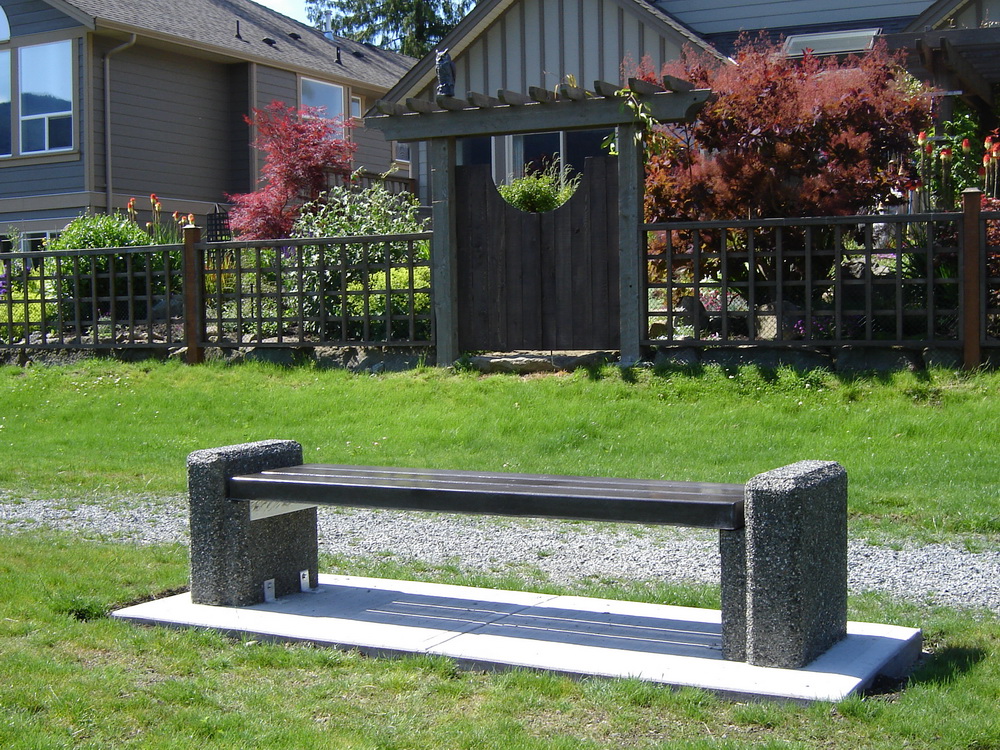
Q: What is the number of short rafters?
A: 10